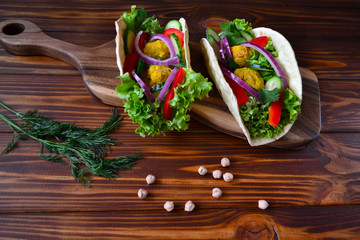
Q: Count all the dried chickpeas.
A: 10